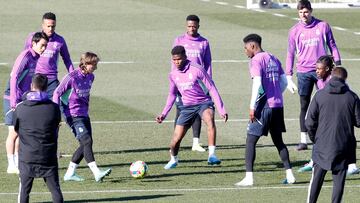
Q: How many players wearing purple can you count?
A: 8